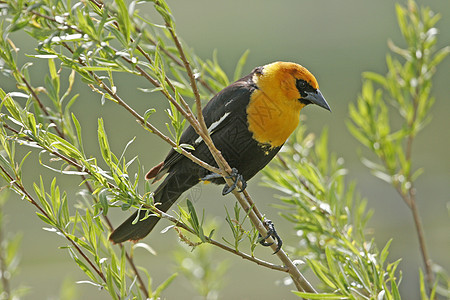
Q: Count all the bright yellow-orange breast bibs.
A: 1